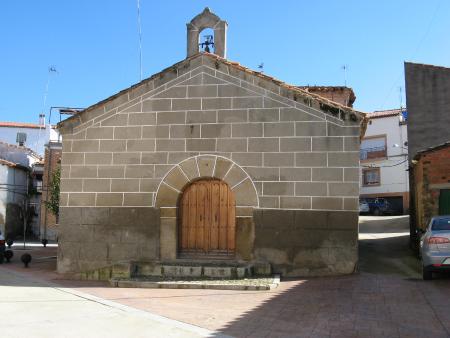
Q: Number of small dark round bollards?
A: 4